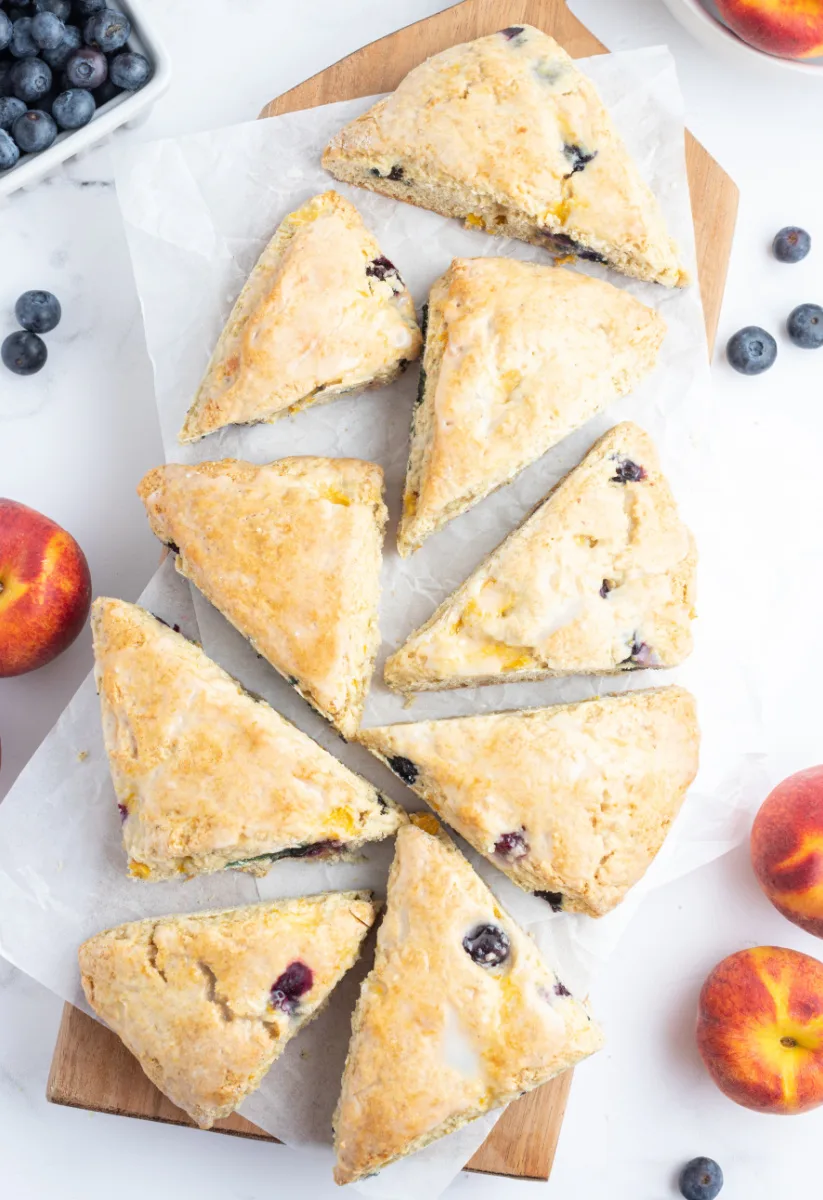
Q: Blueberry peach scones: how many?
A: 9